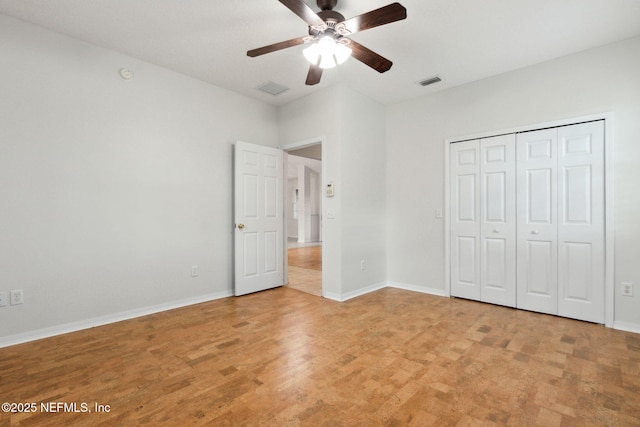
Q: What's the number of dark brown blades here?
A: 5